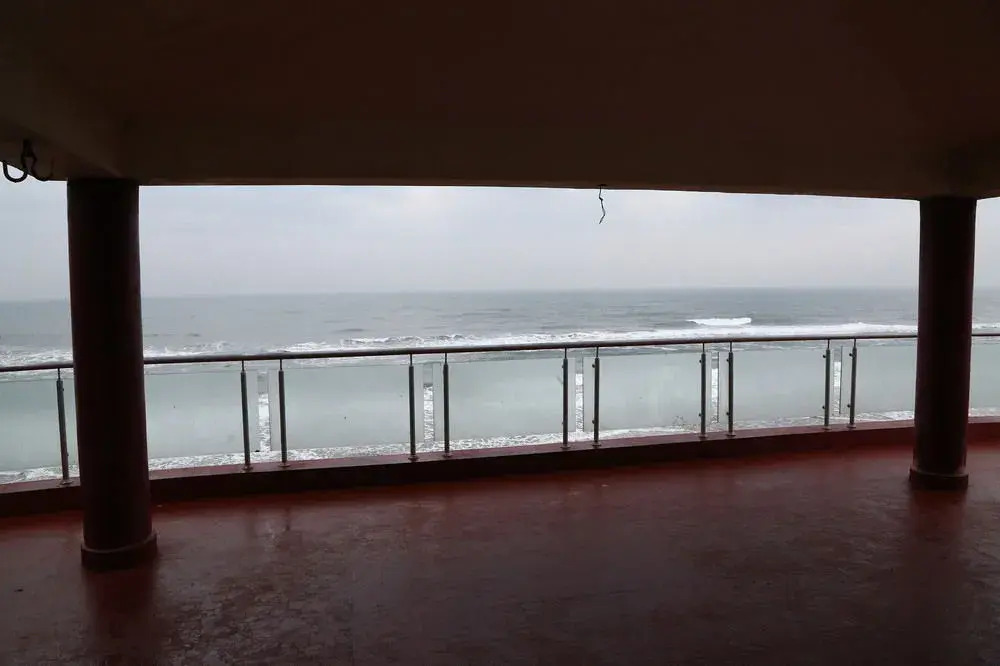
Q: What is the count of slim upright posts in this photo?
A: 11